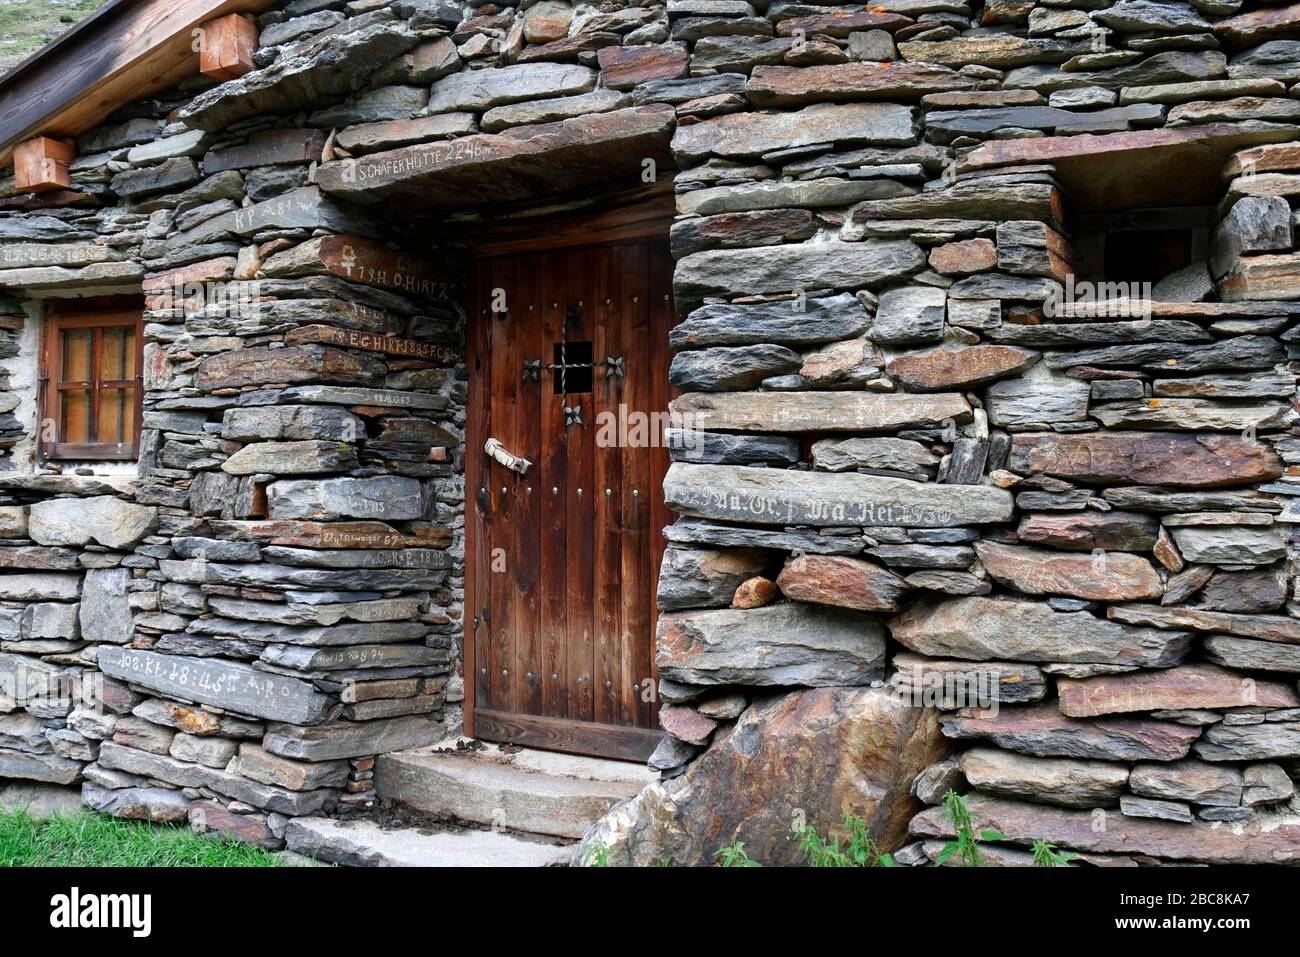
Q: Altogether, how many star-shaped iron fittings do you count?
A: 3